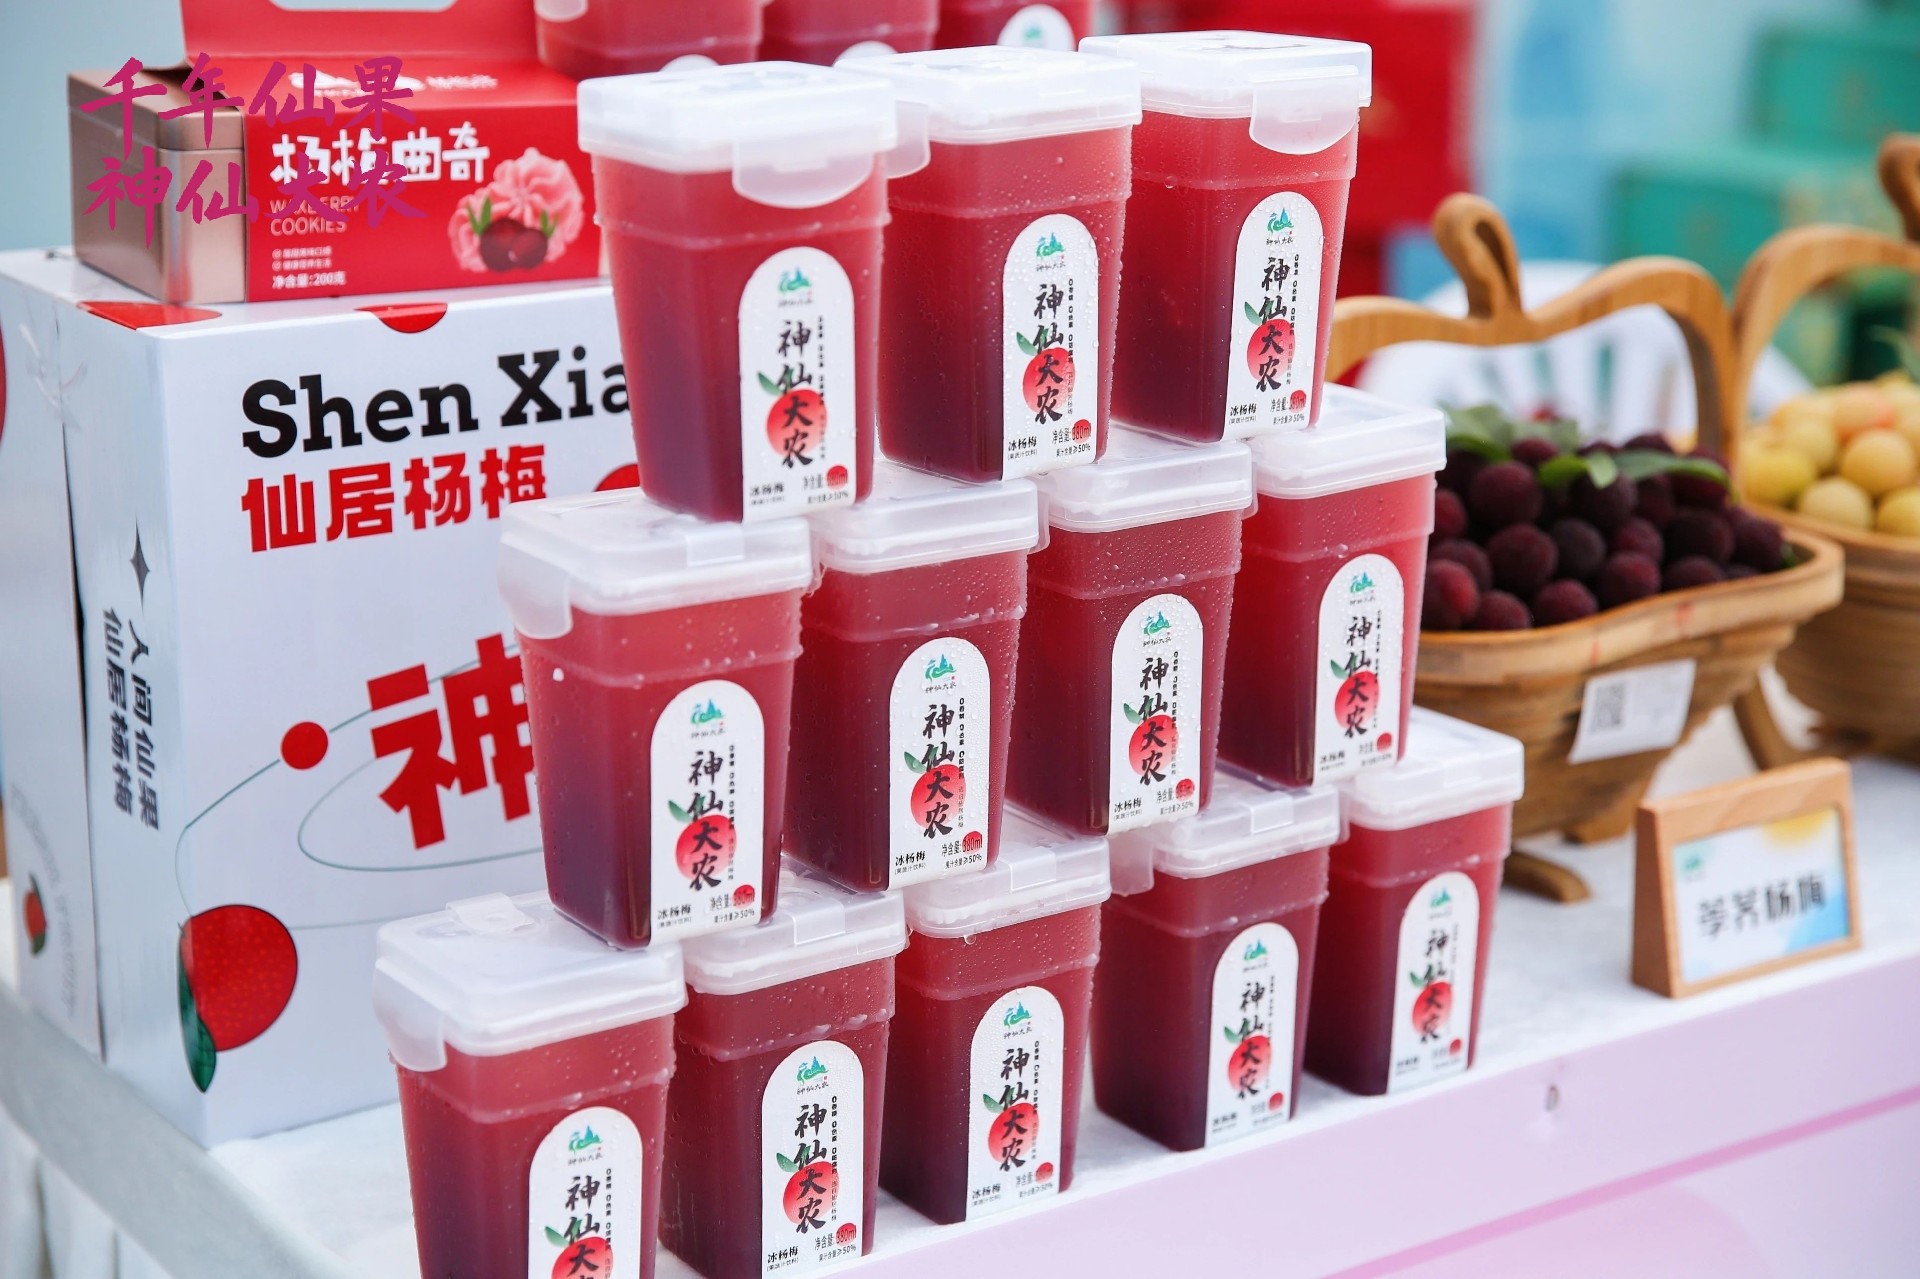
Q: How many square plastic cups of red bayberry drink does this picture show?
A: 15